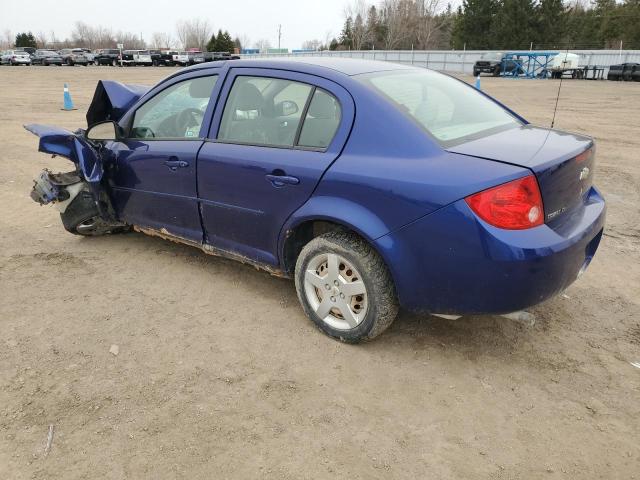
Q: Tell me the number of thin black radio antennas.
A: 1